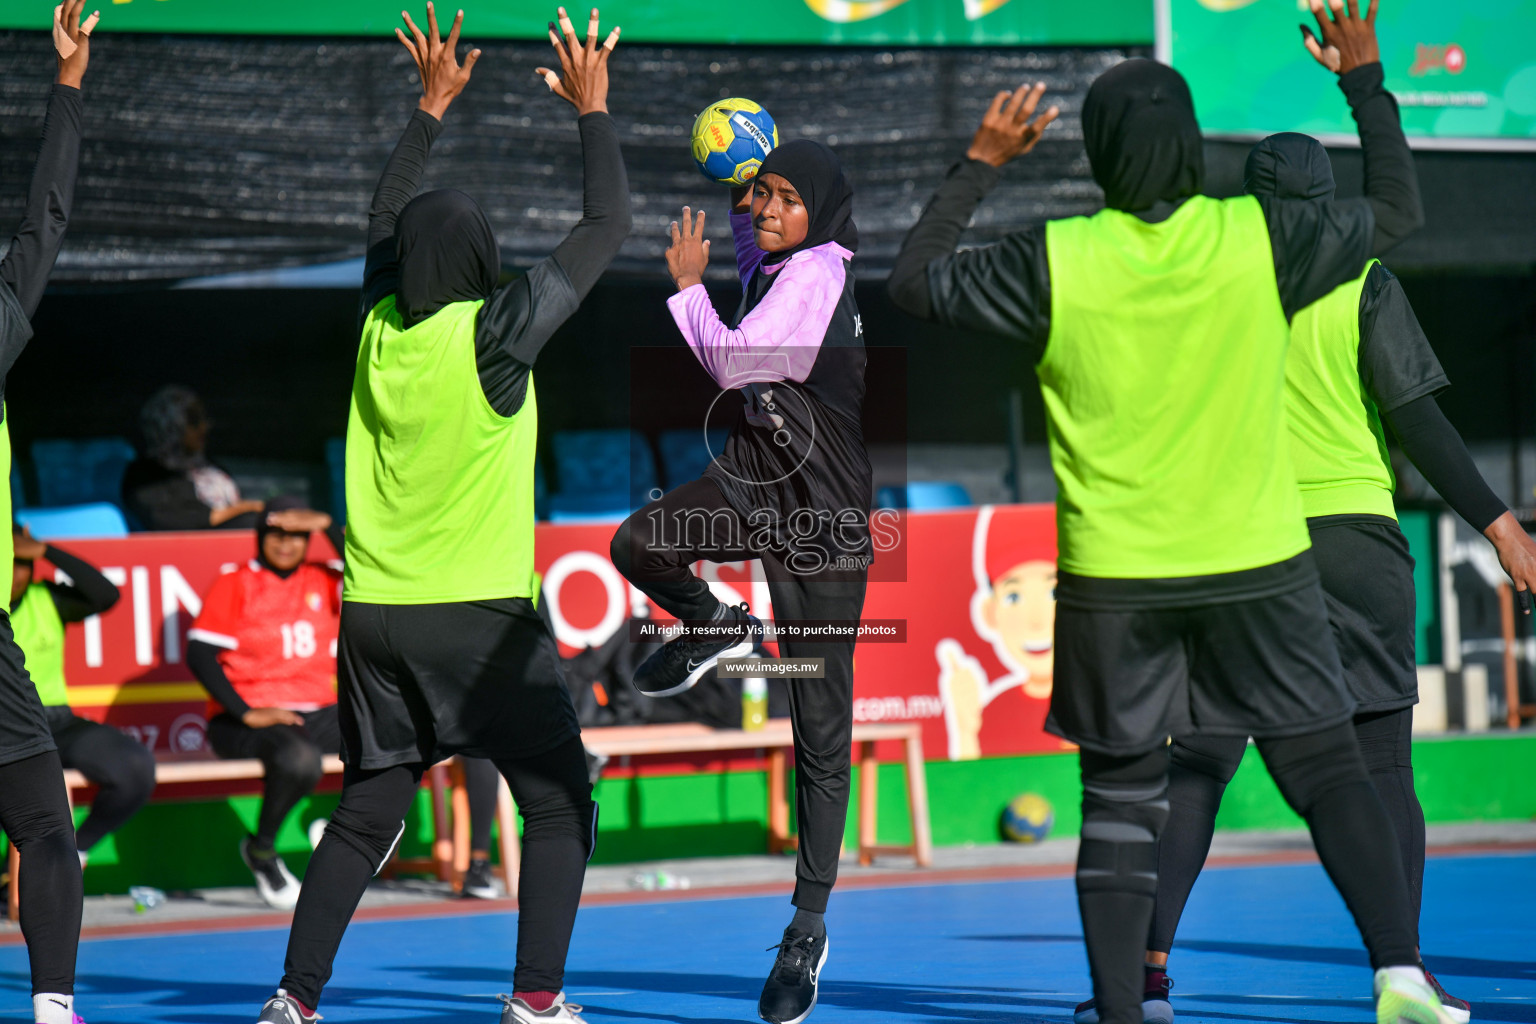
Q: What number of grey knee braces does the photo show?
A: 1